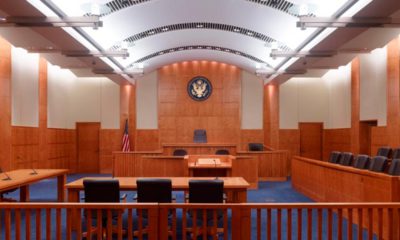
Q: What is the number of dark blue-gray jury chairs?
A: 7